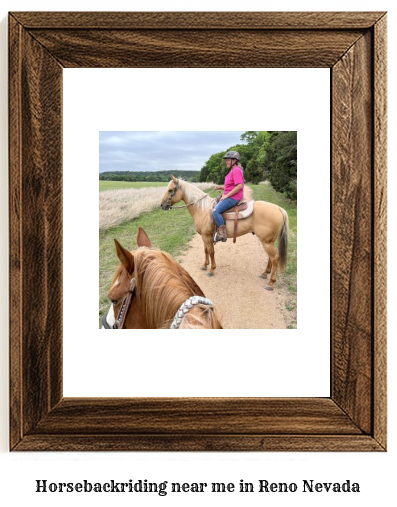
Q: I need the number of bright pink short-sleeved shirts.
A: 1